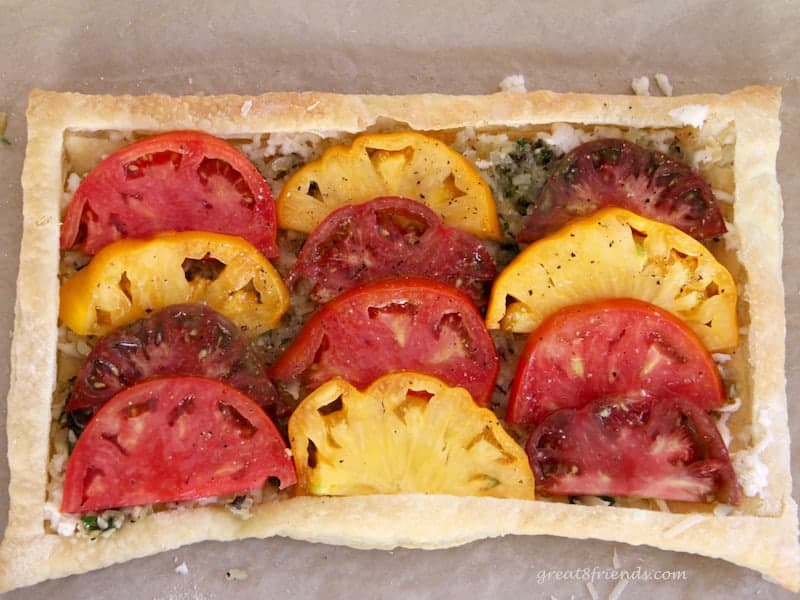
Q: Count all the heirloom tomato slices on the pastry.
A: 12